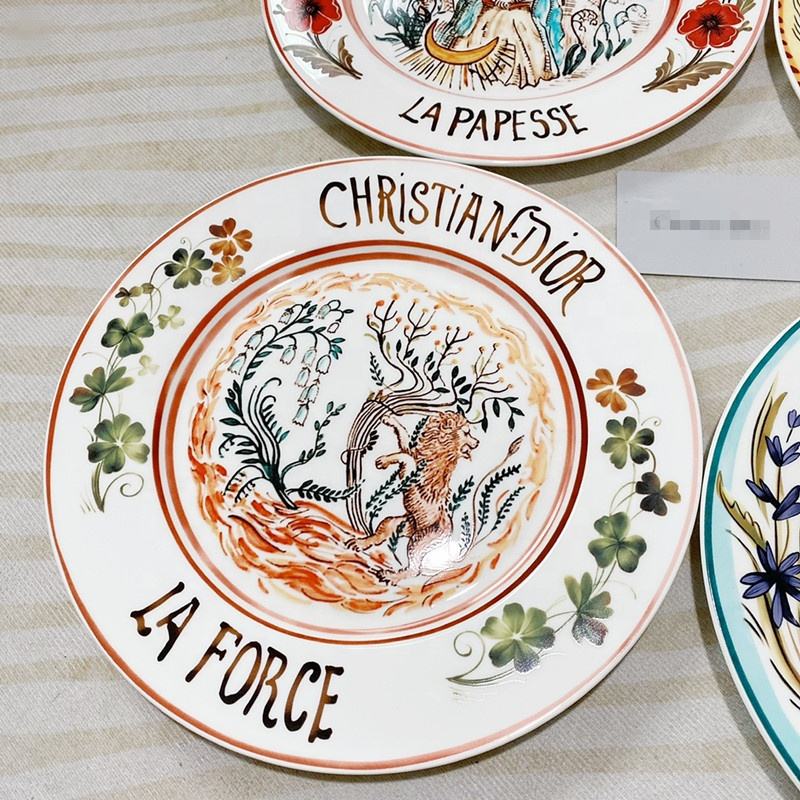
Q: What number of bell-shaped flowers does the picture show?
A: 12